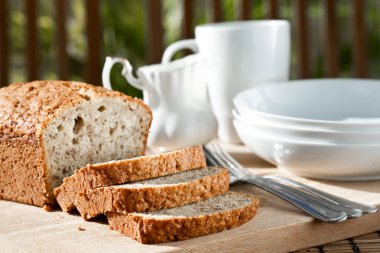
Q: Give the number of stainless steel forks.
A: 3